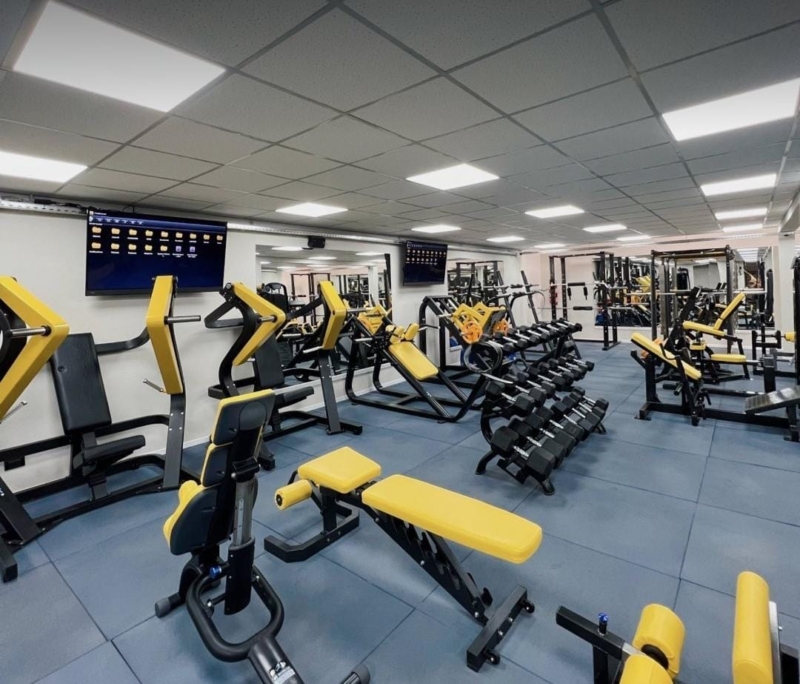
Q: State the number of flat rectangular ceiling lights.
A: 14